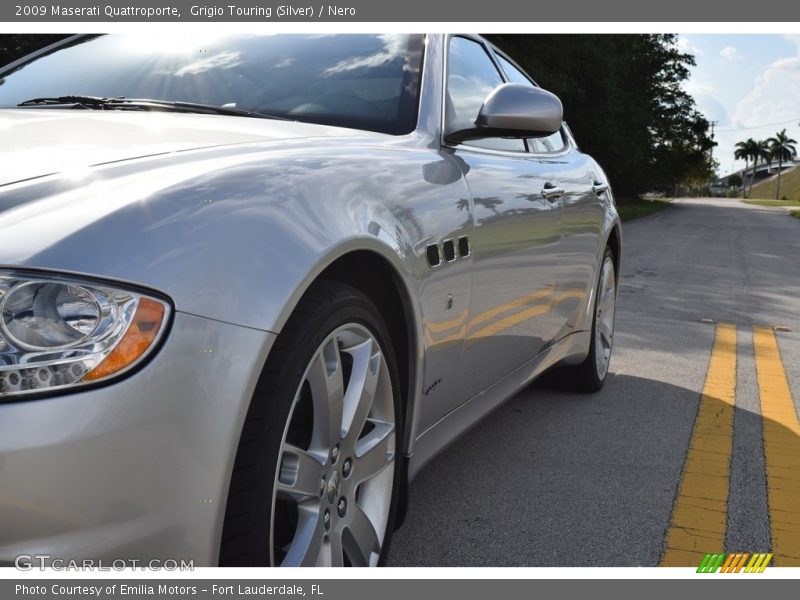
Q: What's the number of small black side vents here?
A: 3